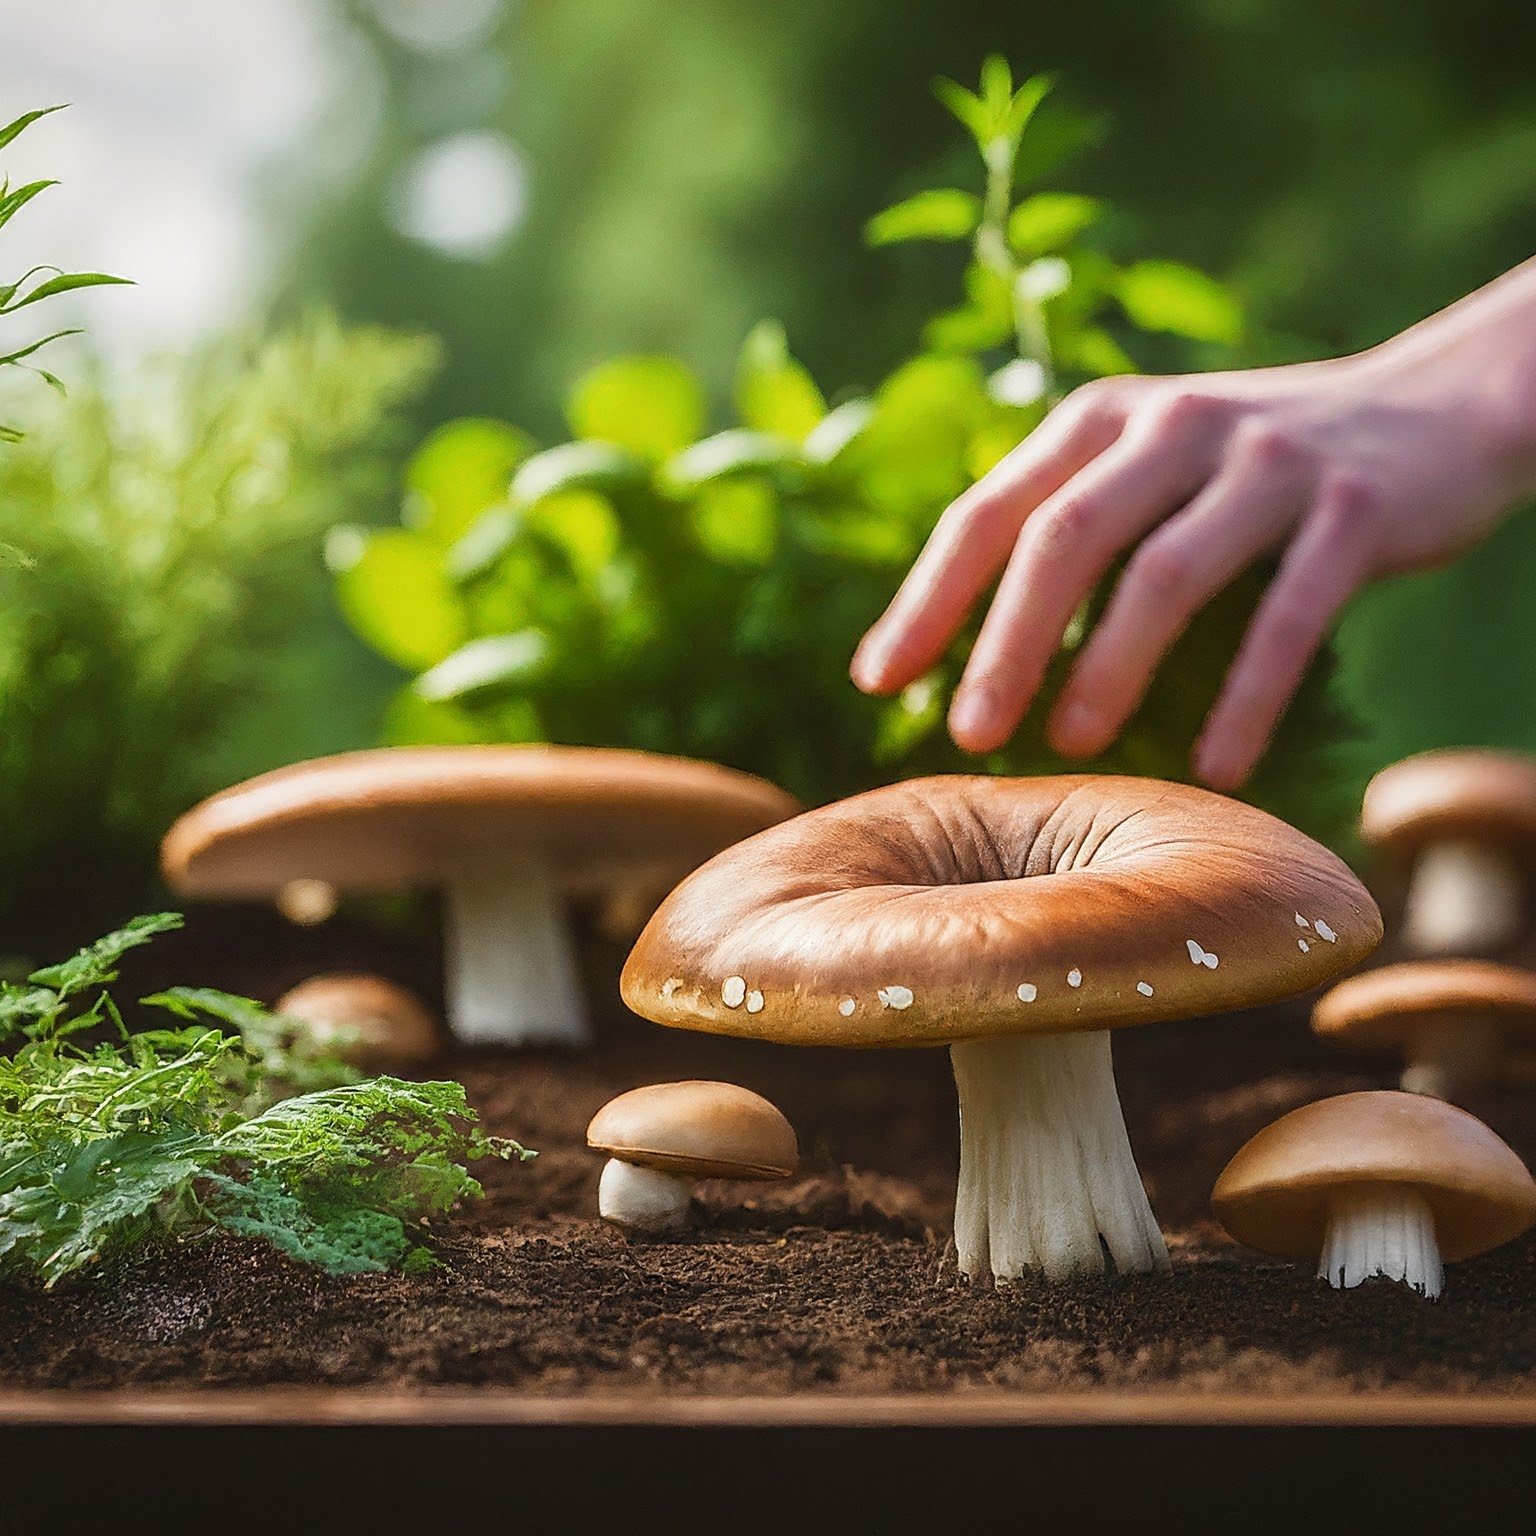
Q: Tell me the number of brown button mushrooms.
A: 7